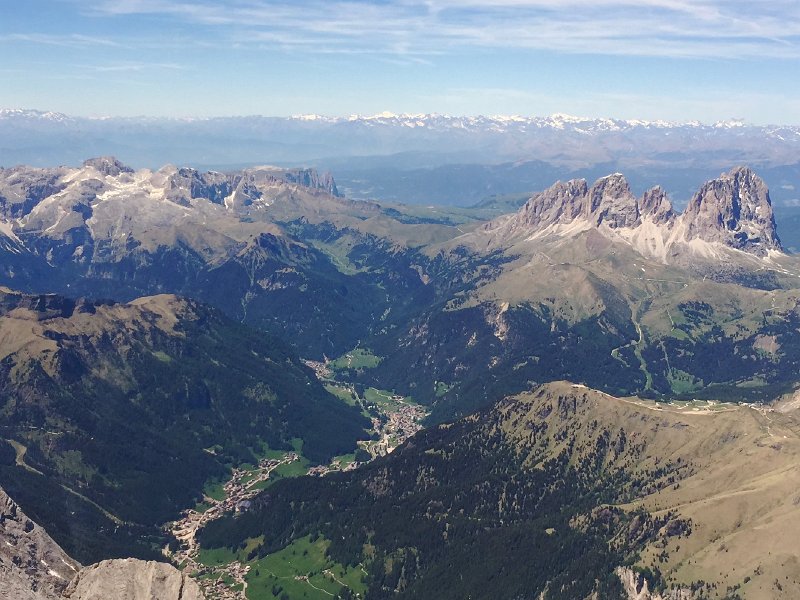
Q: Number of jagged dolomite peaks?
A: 4